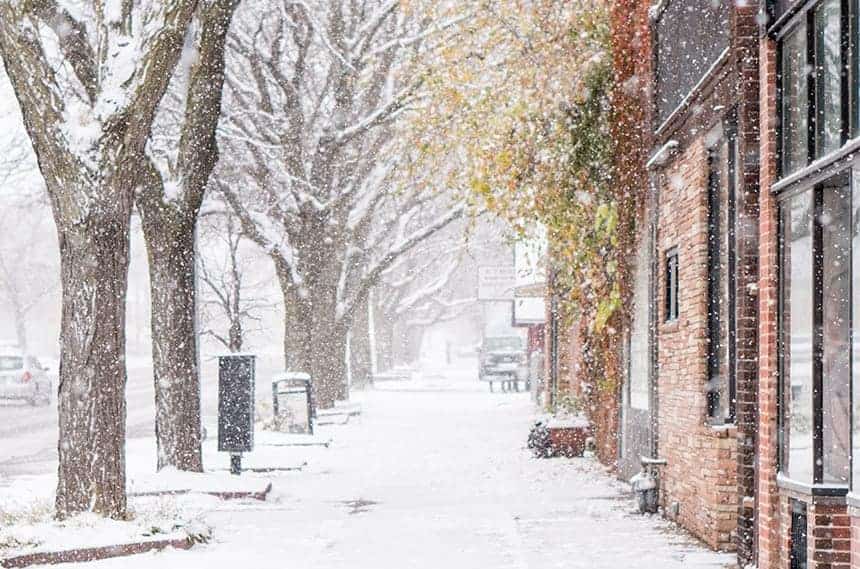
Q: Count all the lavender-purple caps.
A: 0